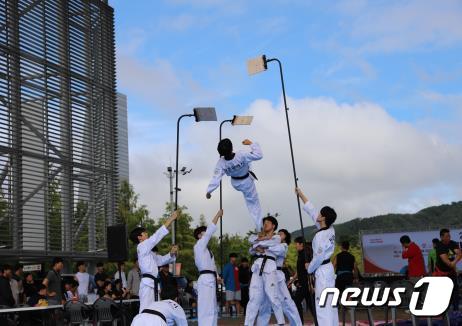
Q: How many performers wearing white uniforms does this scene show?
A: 7